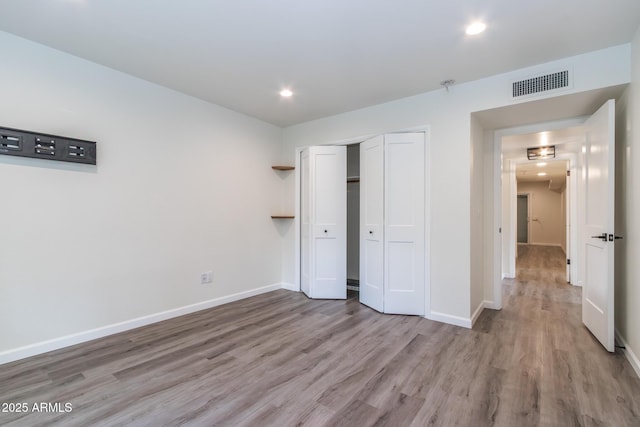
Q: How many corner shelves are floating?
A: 2